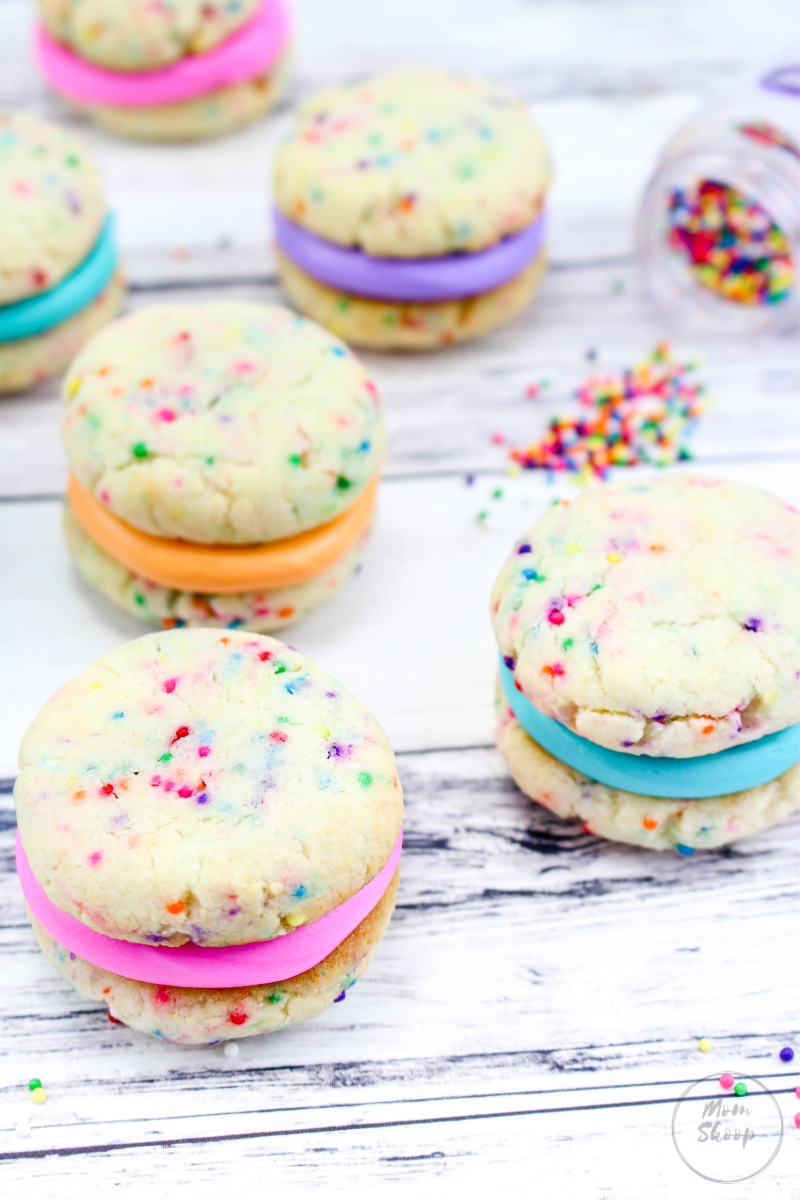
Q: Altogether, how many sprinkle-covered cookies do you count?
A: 6